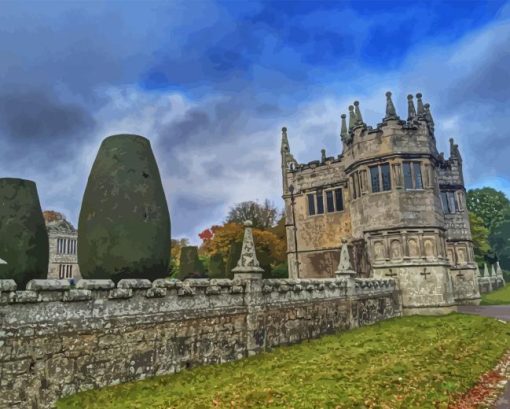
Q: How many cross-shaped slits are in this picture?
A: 3